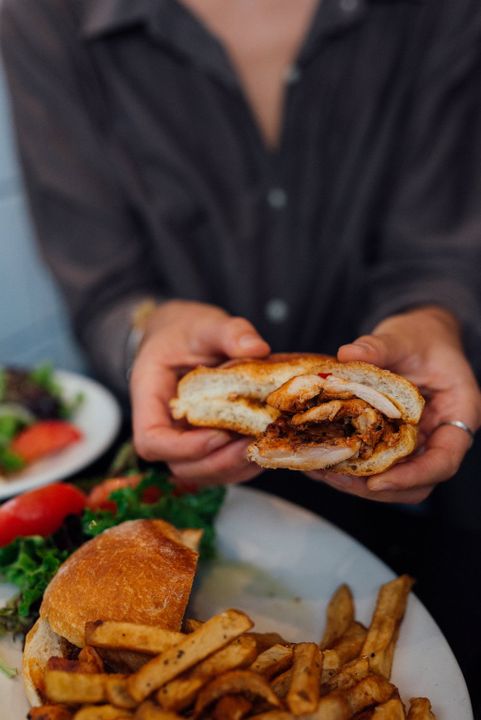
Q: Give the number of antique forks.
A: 0